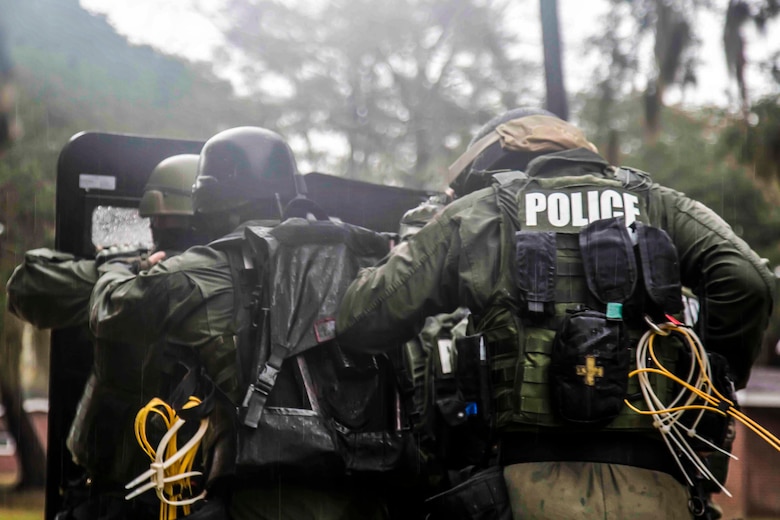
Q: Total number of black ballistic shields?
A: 2